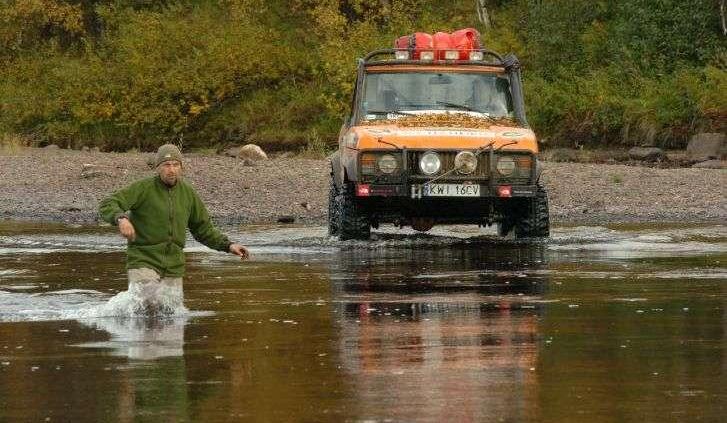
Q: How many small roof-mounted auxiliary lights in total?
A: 4